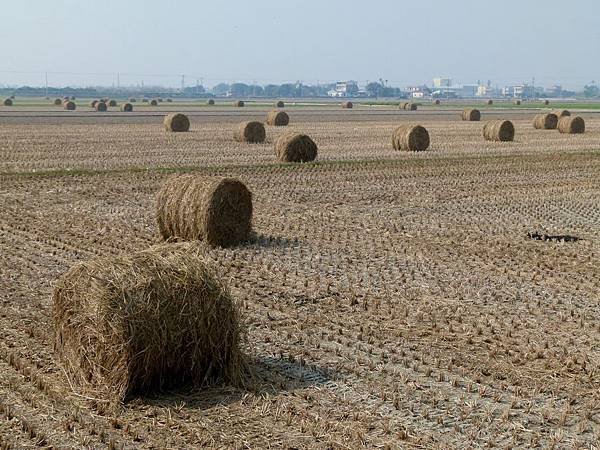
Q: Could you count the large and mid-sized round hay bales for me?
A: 12